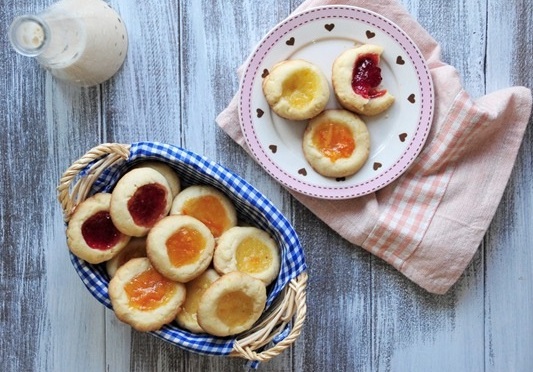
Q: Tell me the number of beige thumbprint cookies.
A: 13